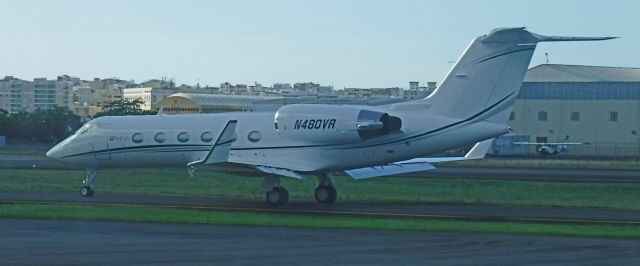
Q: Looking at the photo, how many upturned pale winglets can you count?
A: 2